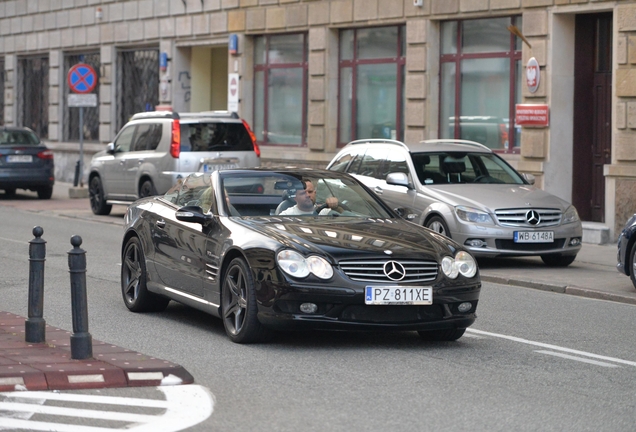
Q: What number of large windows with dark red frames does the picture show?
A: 3